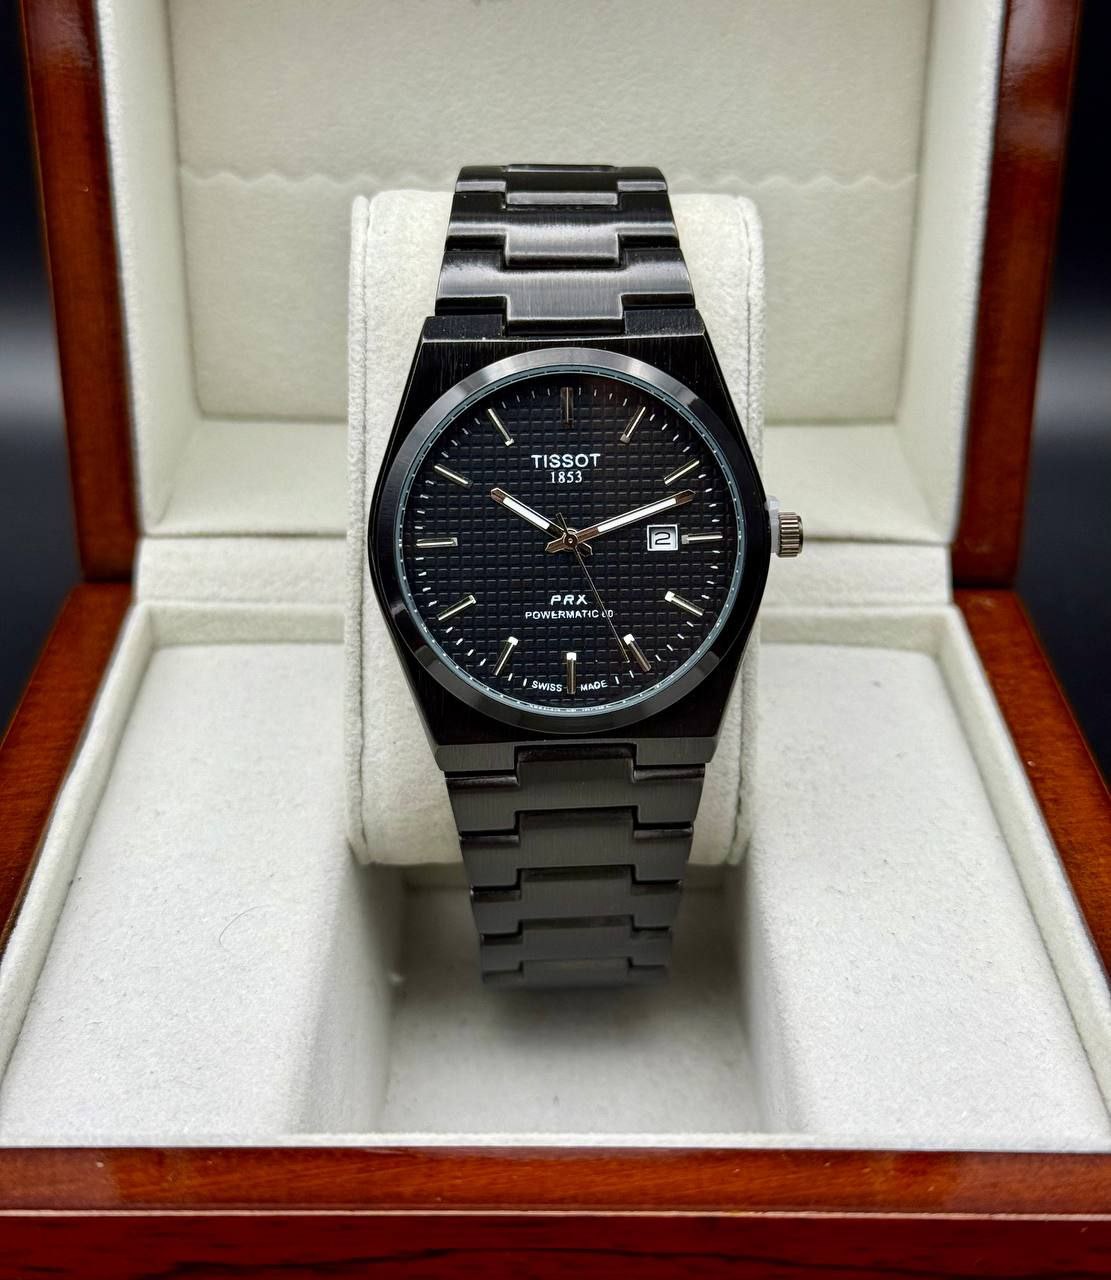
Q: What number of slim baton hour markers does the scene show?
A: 12